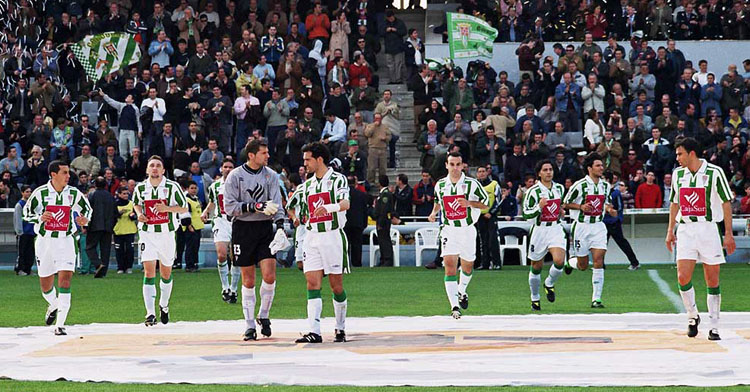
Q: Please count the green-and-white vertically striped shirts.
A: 9